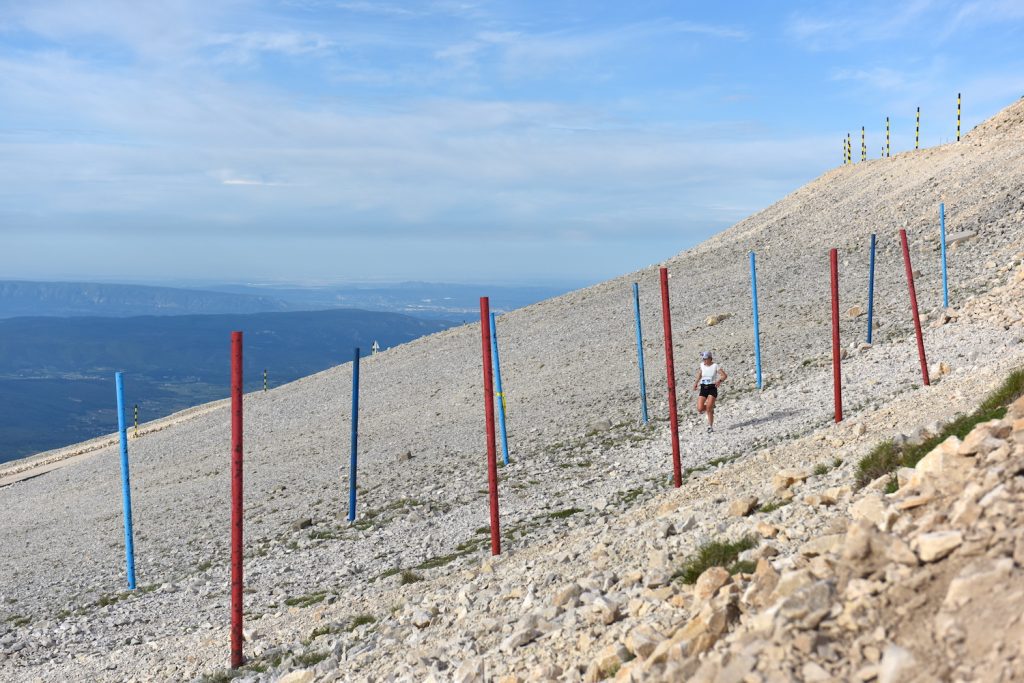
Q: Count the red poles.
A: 5